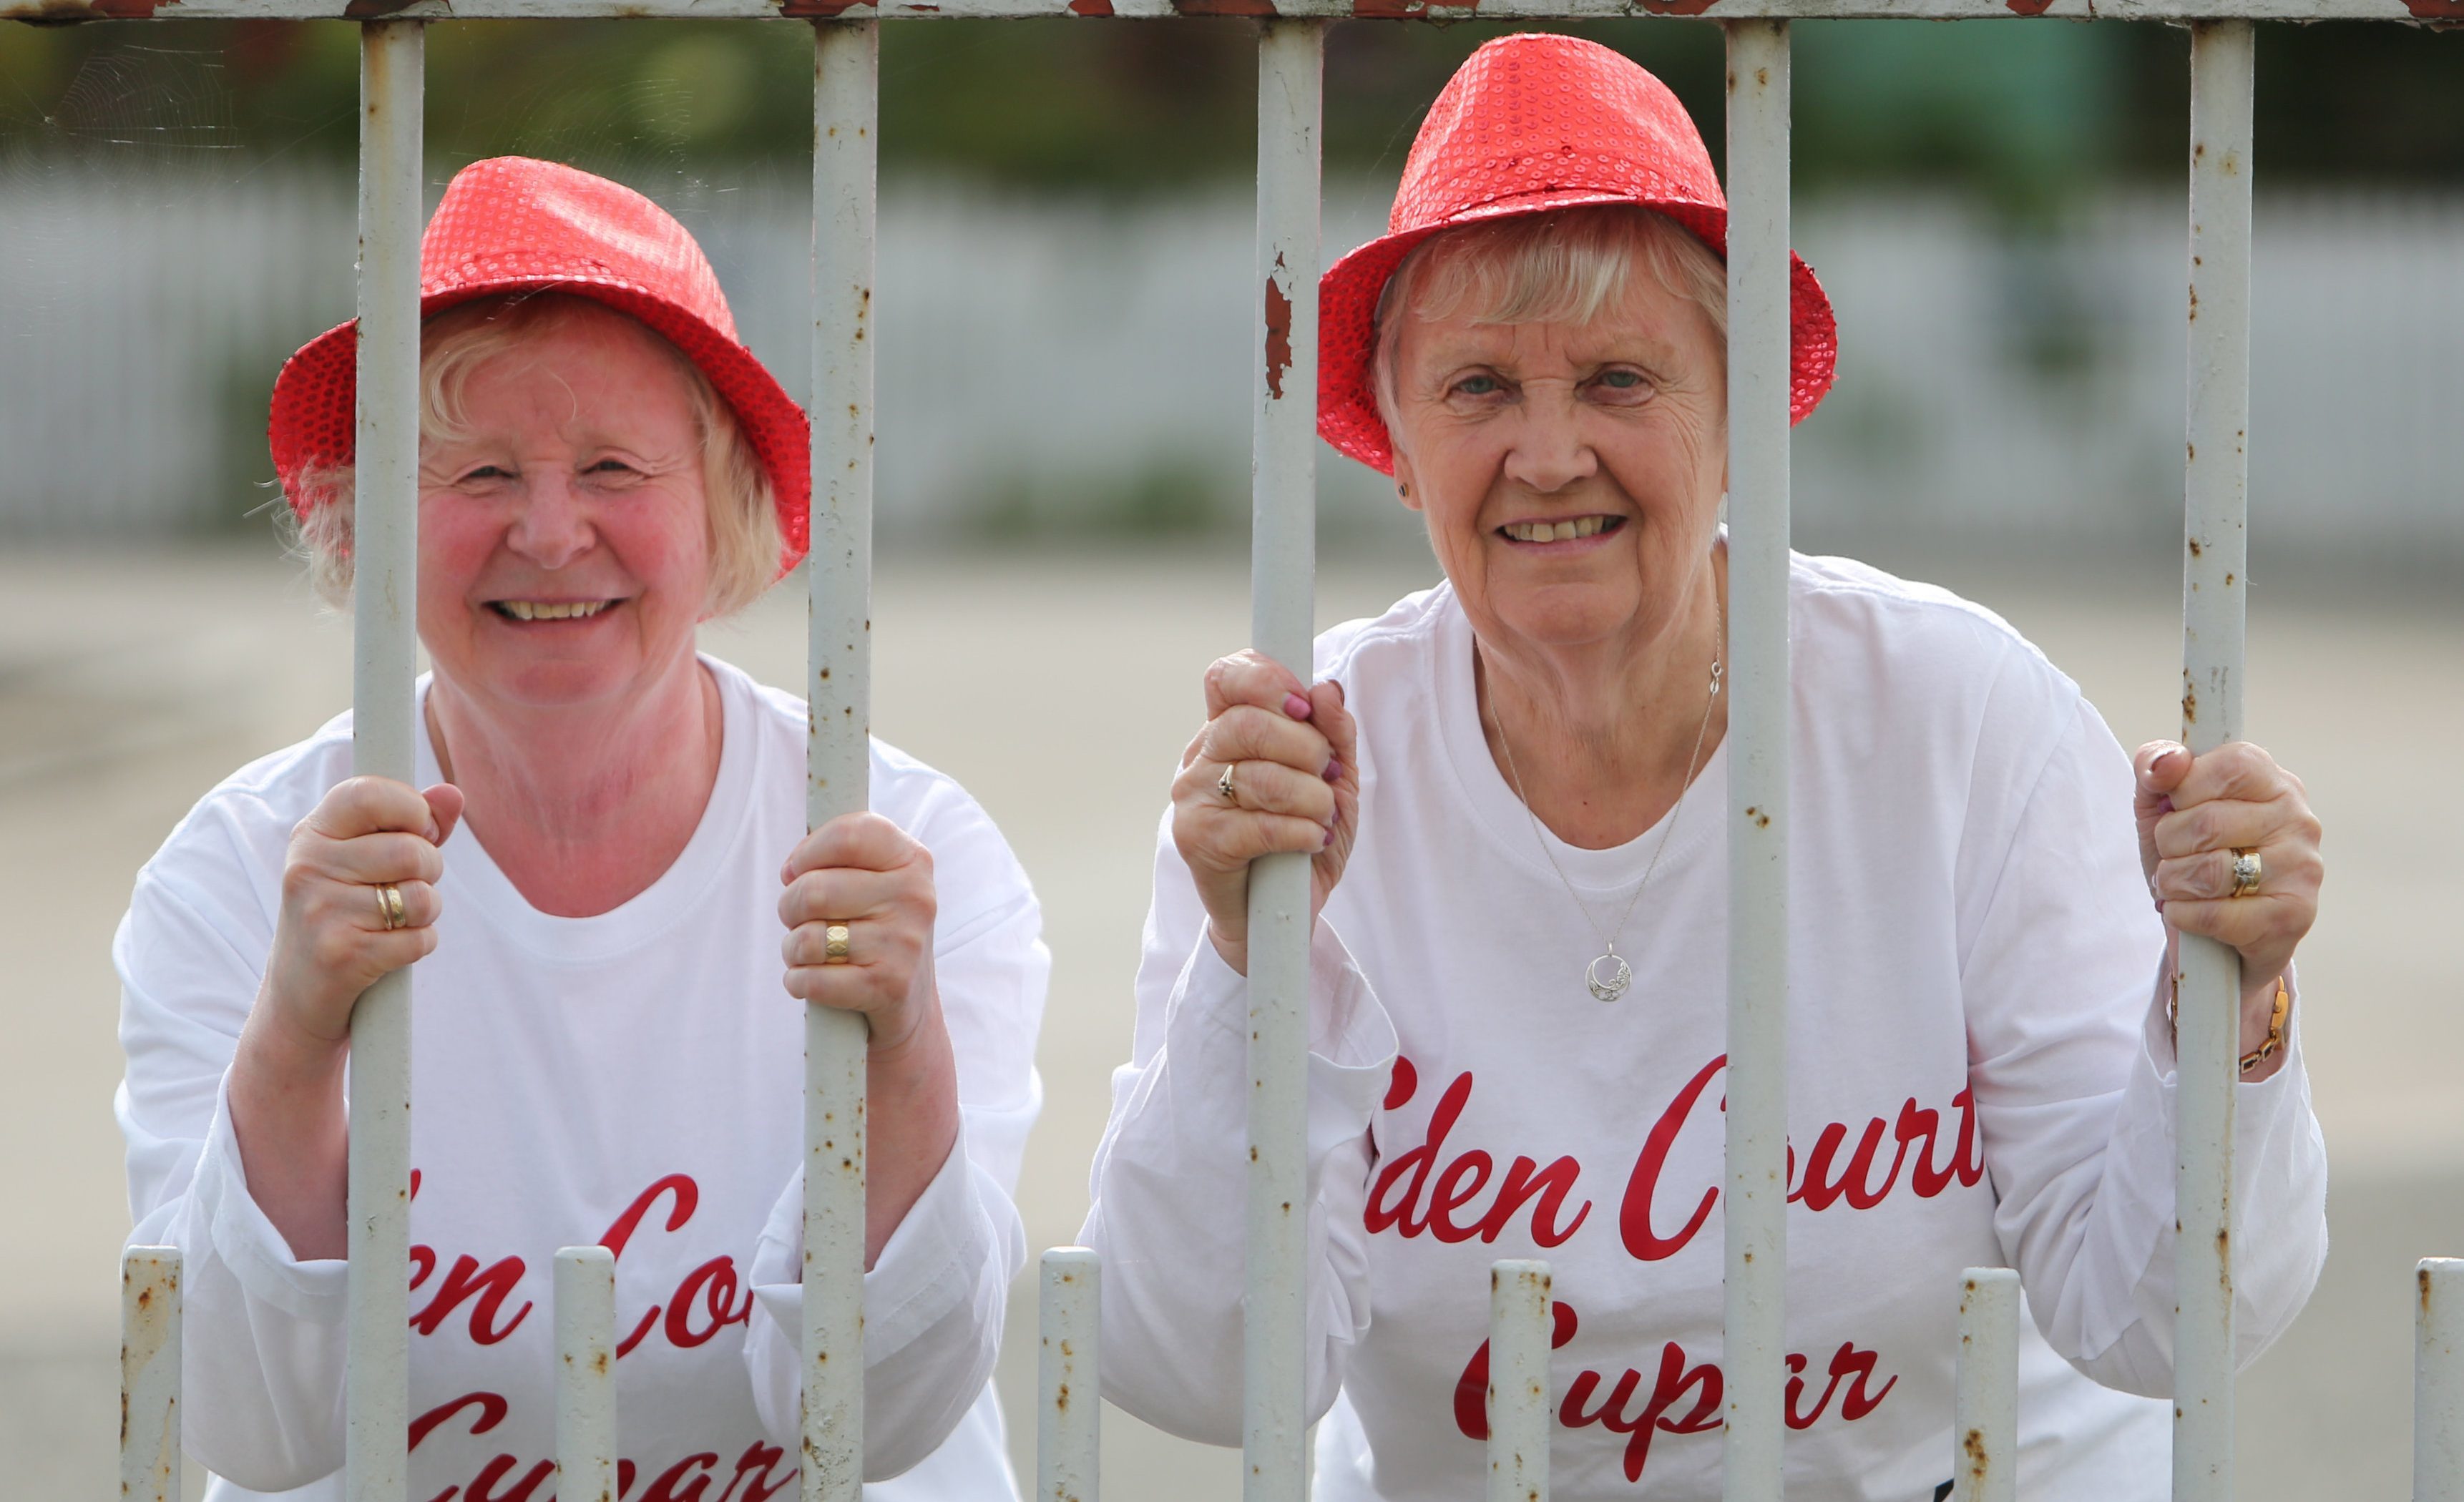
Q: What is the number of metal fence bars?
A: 11